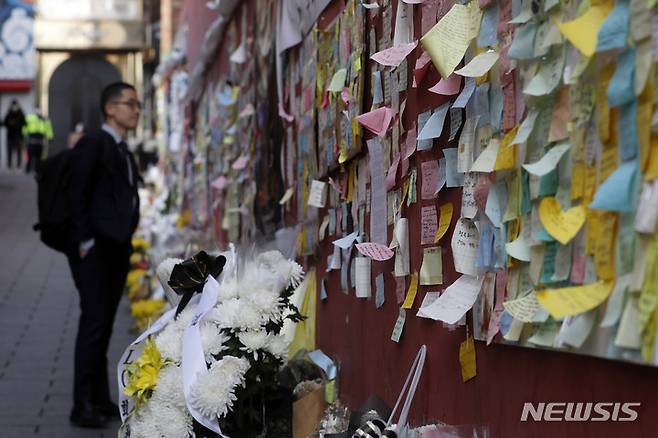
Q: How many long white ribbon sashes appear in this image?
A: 2